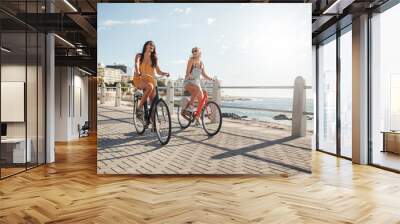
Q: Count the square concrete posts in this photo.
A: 5